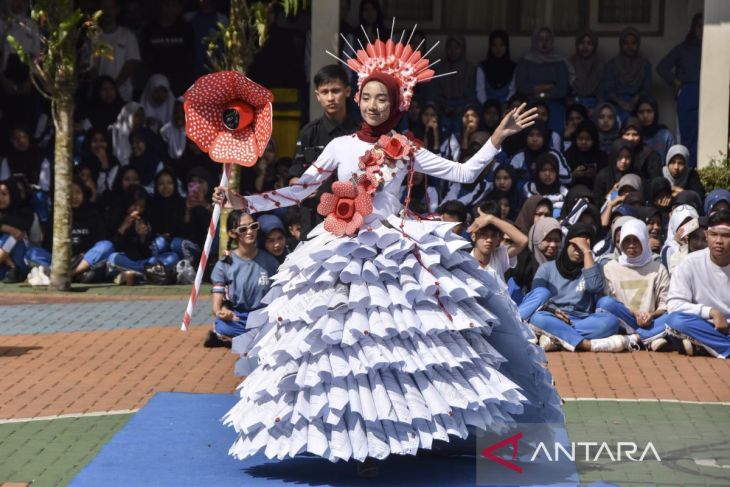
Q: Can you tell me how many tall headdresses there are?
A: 1